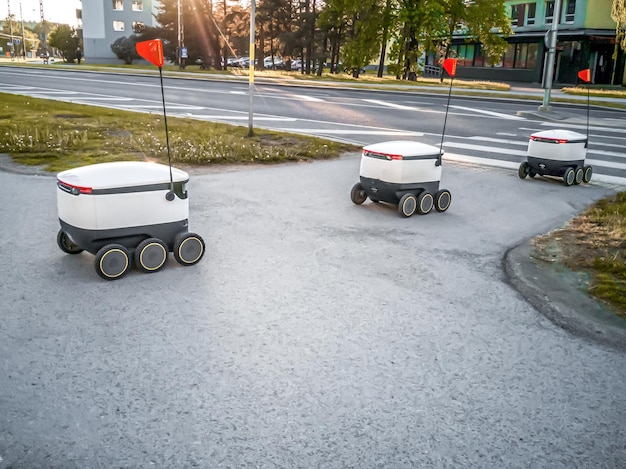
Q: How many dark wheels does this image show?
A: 12